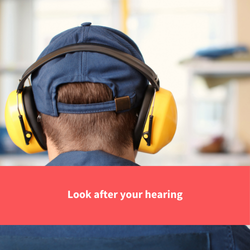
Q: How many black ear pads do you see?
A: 2